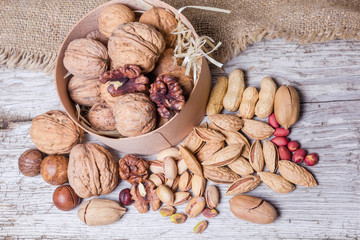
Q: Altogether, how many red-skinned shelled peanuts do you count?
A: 7